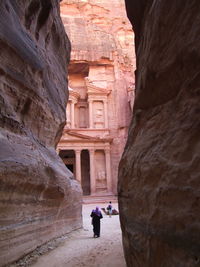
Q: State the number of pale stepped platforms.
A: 1